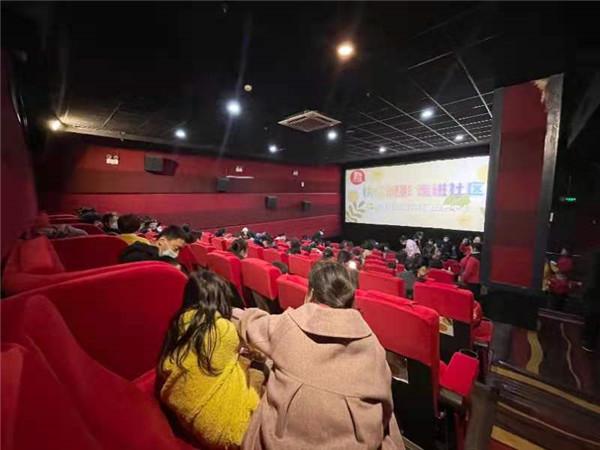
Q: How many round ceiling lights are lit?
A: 9